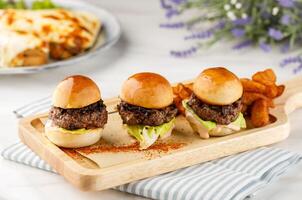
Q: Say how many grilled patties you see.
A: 3